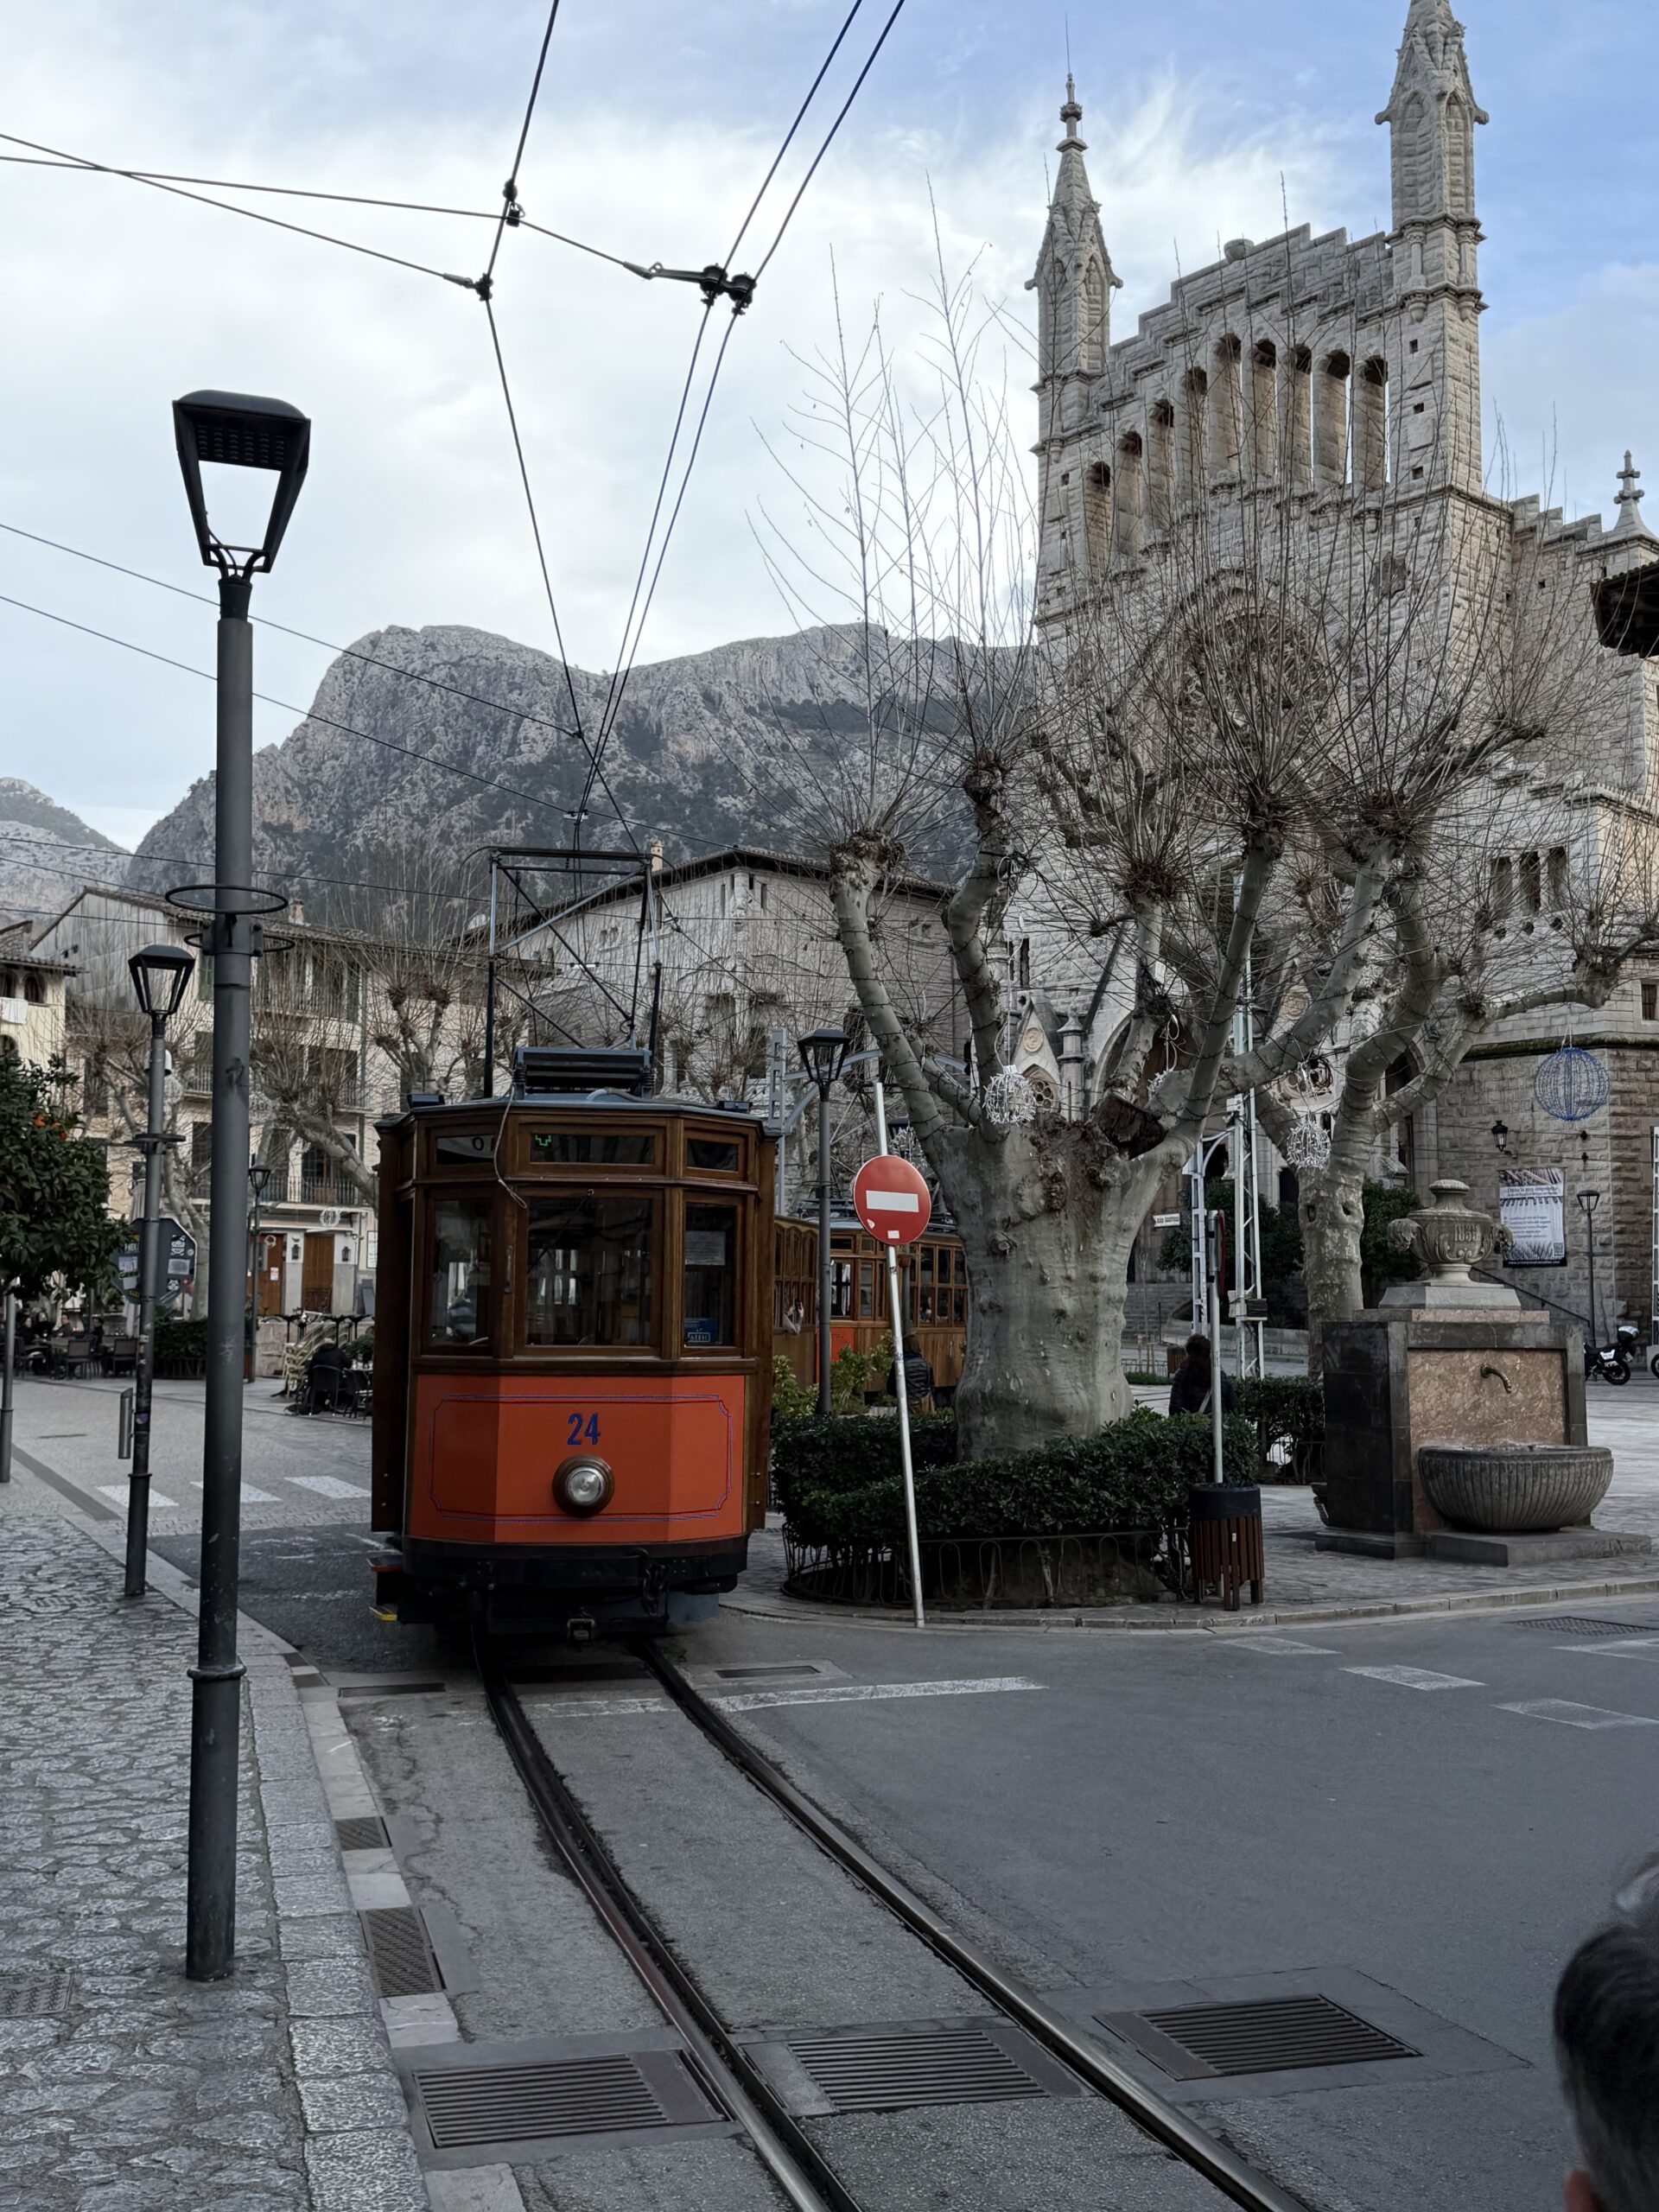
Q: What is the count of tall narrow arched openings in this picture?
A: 9